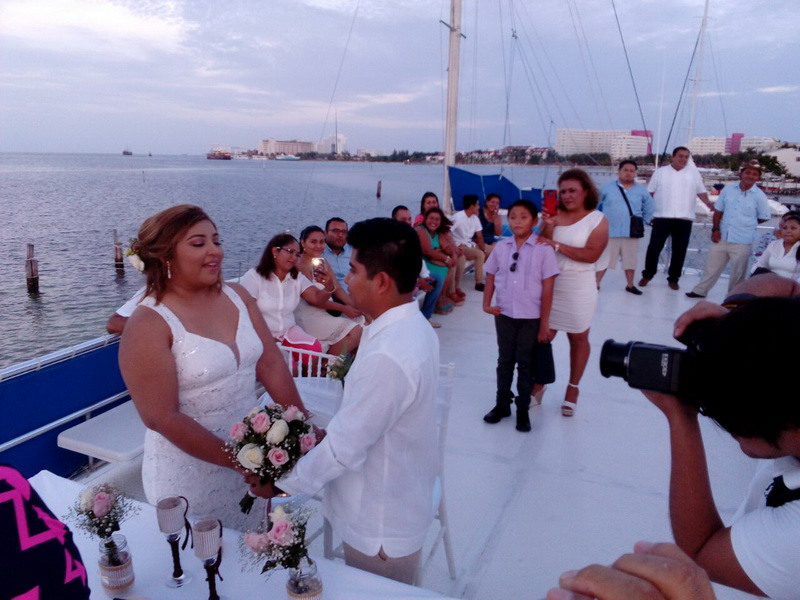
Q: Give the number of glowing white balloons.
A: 0